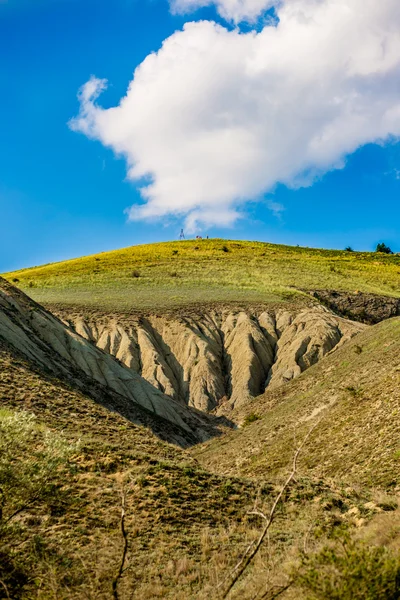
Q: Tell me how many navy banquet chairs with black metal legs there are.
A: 0